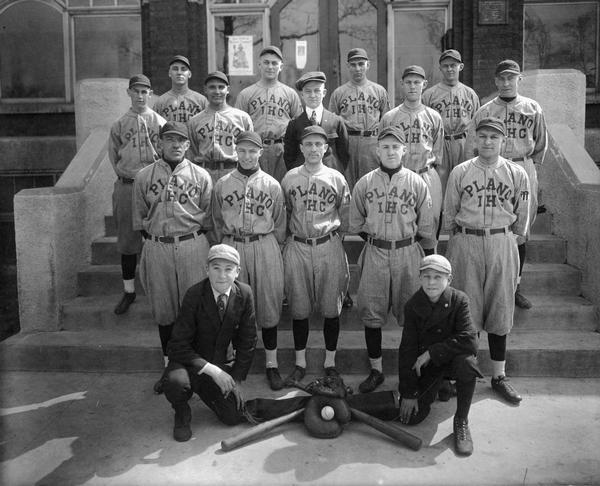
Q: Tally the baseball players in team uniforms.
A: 13